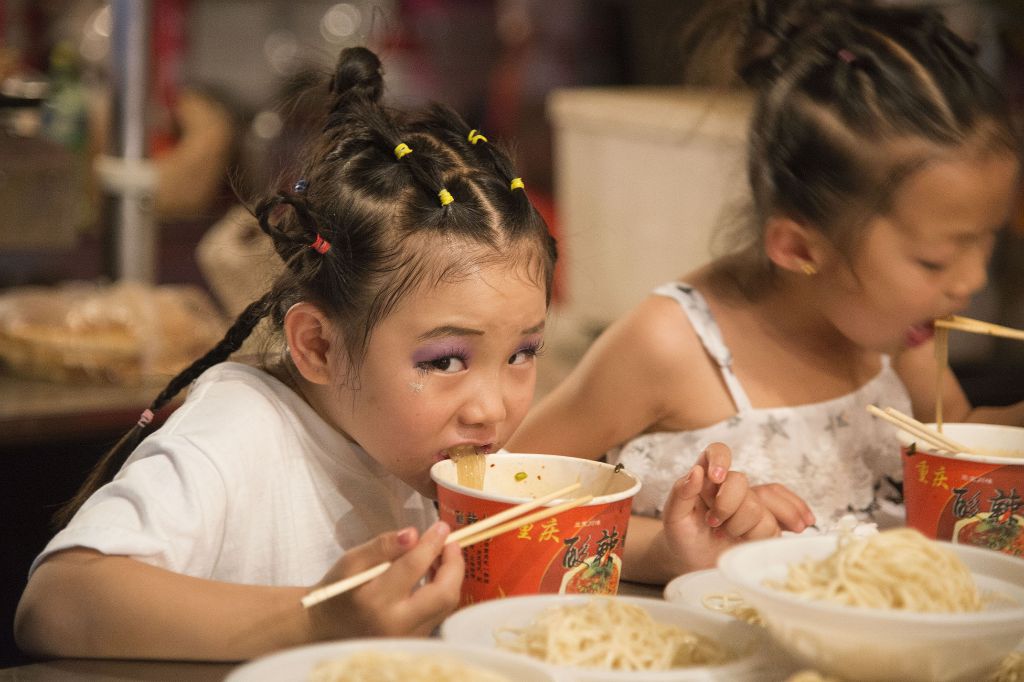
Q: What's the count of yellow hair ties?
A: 4